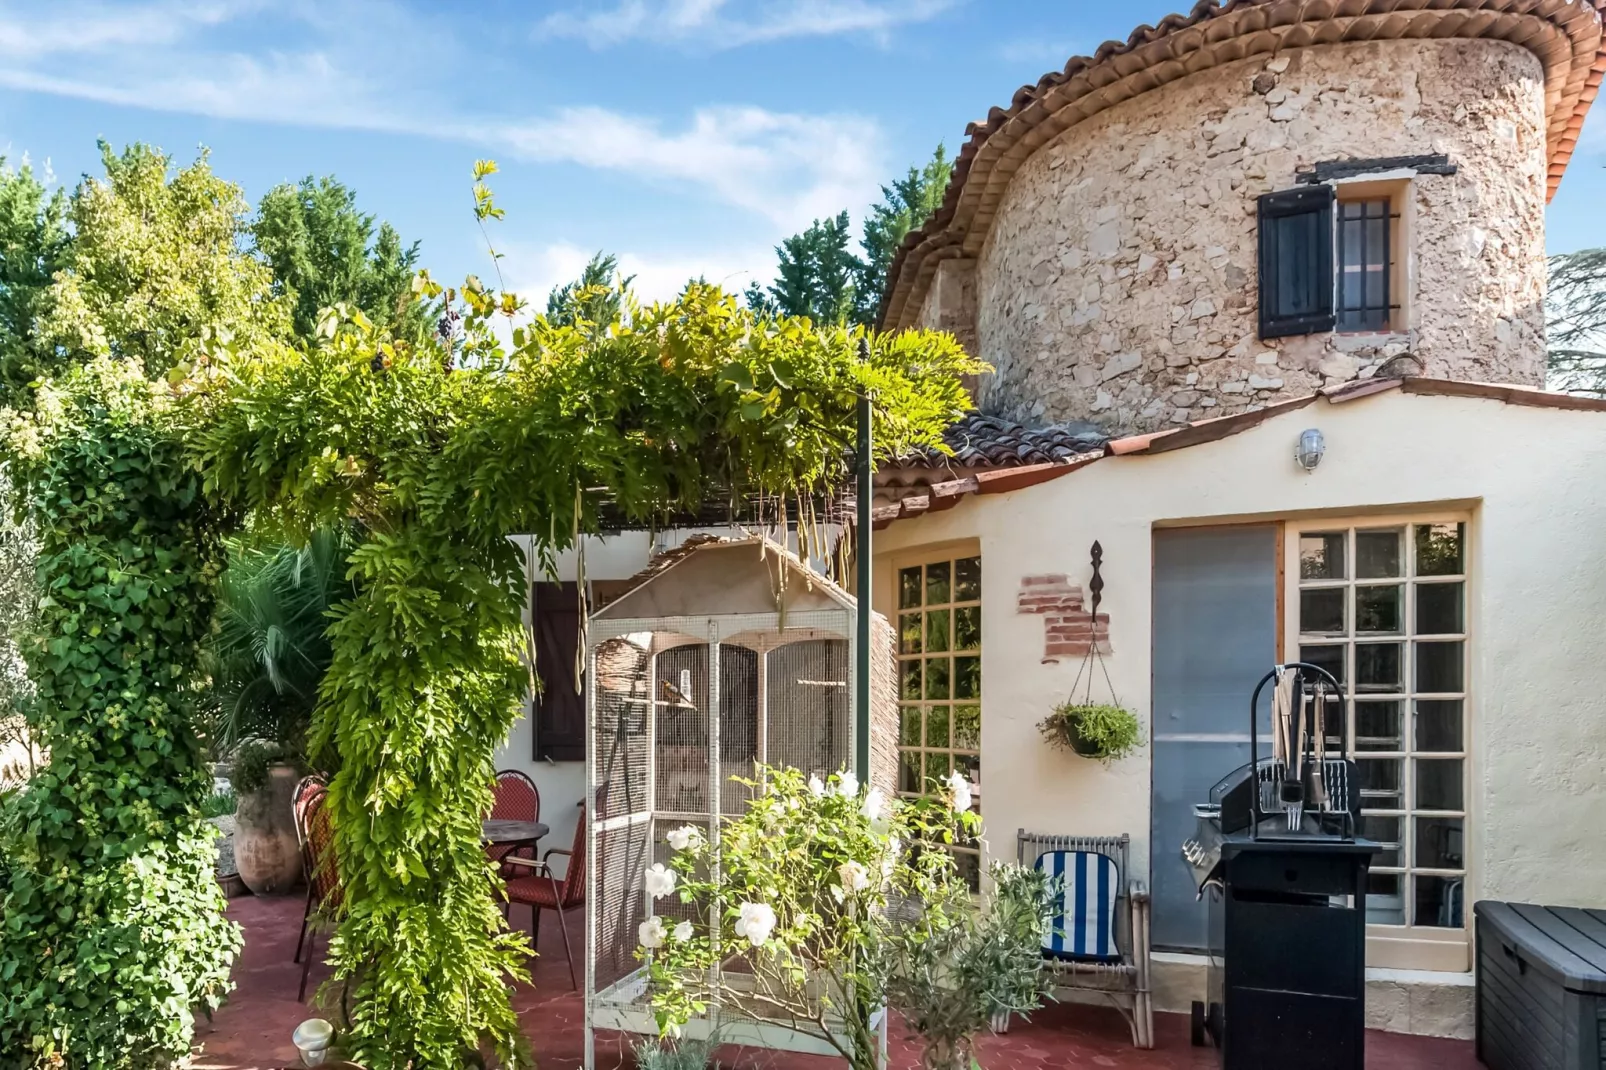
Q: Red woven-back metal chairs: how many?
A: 4